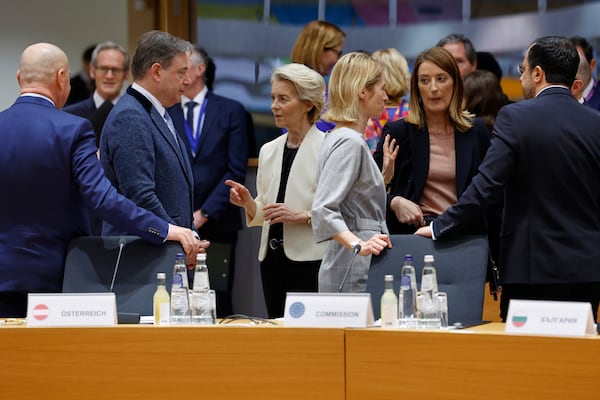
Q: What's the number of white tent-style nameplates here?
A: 3